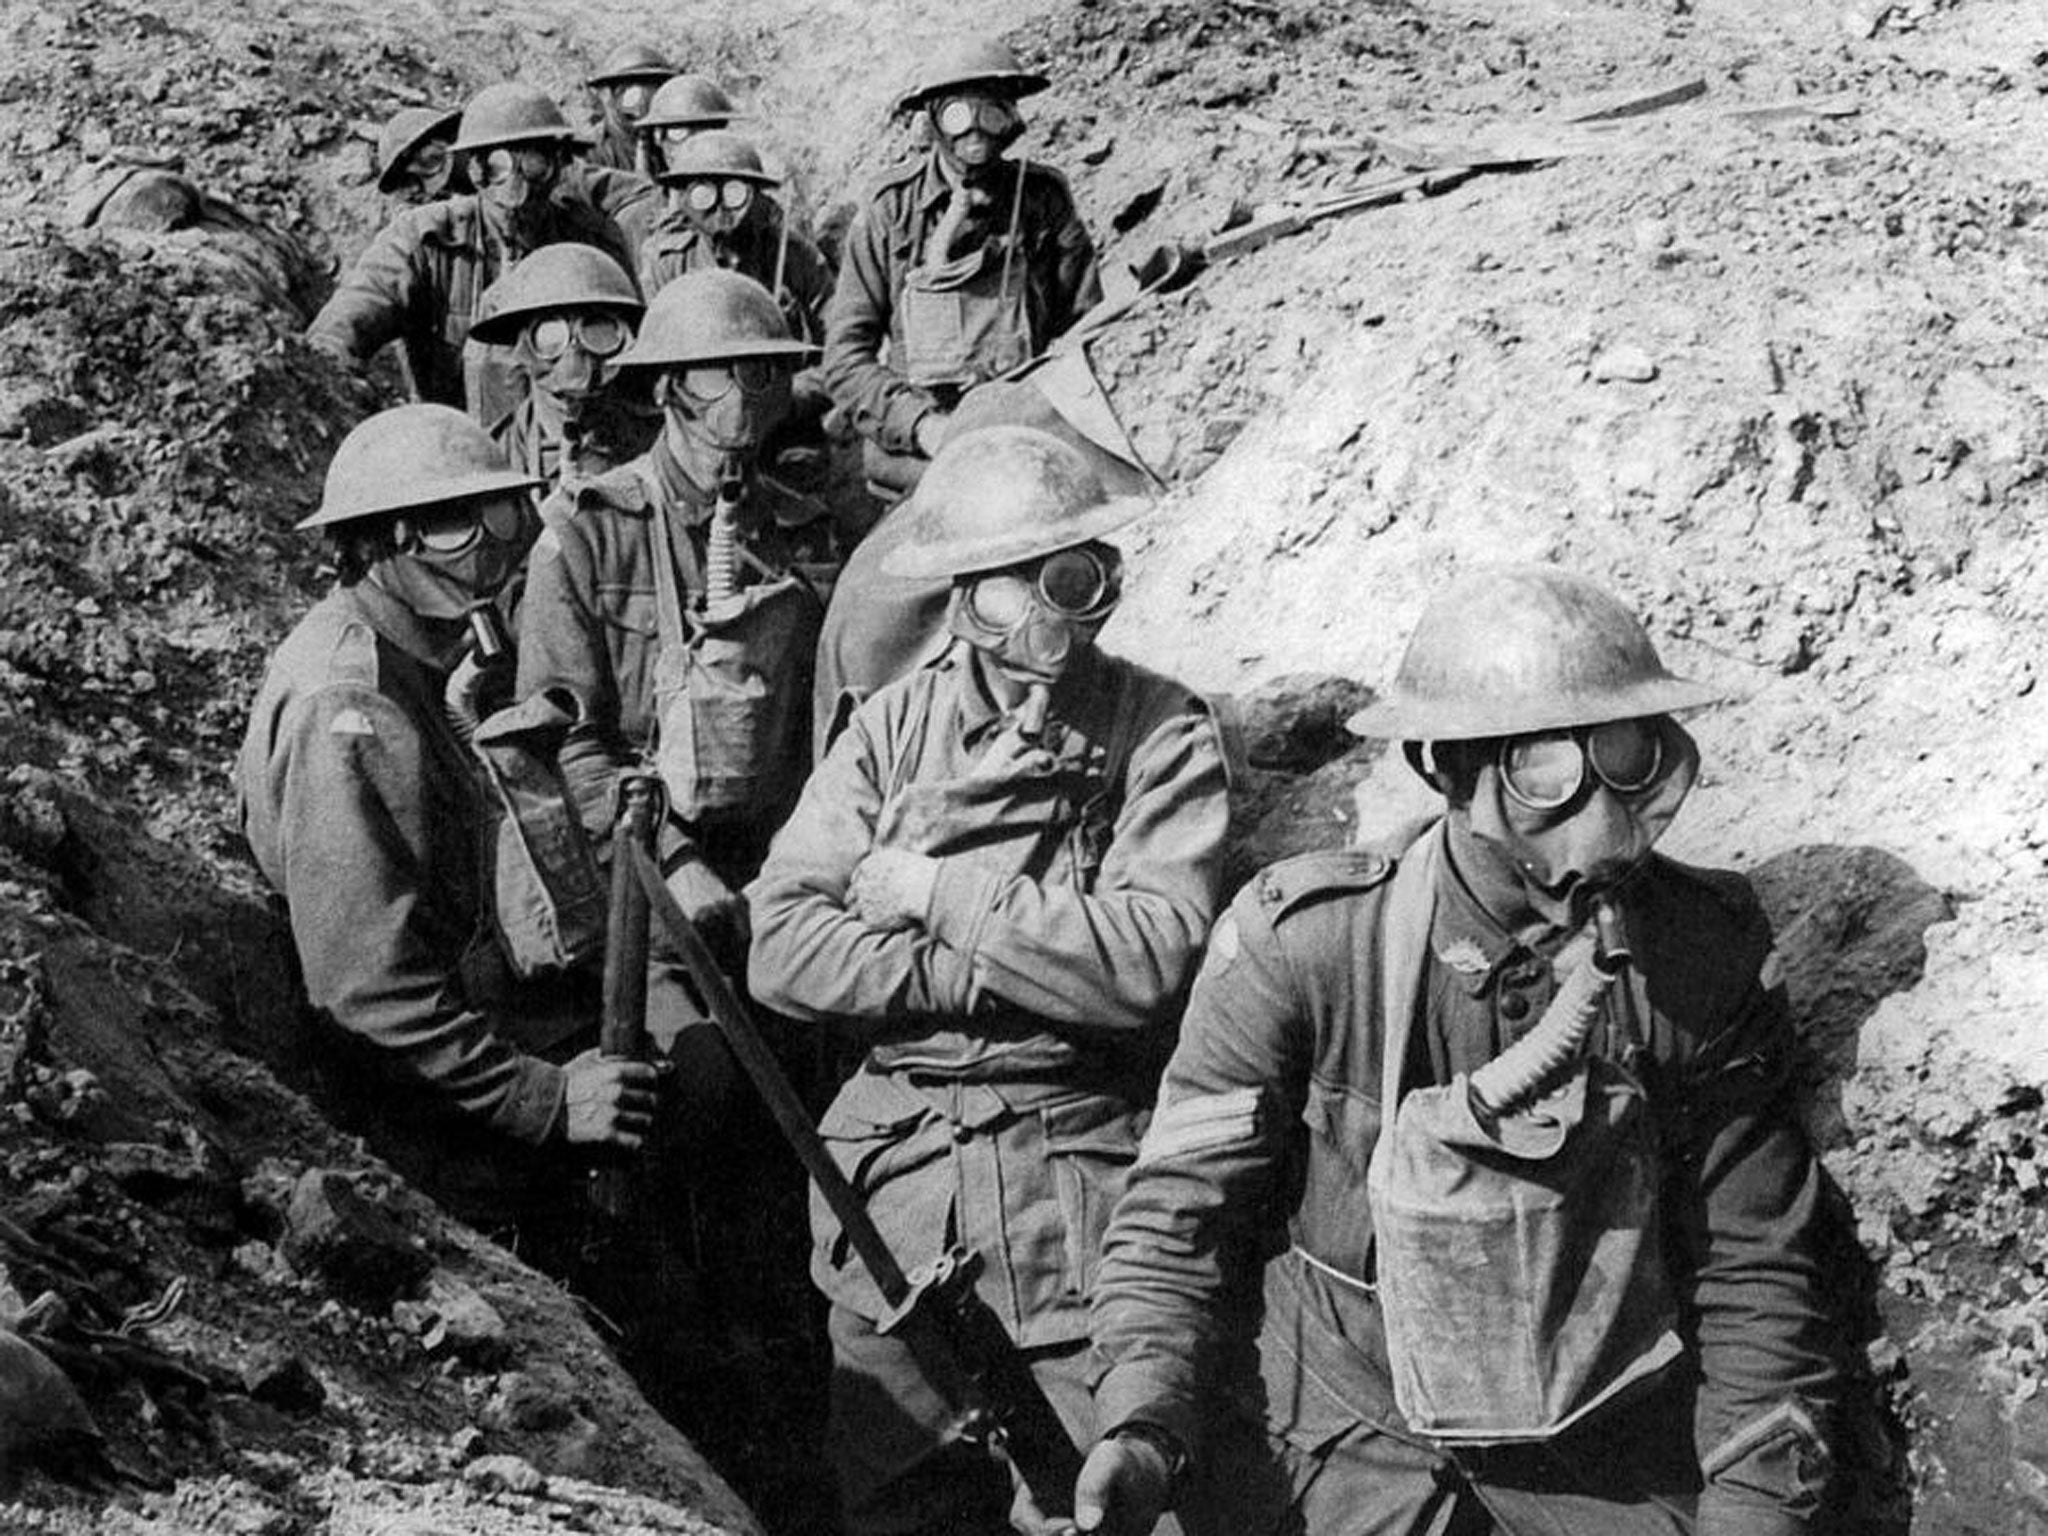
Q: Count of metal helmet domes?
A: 11